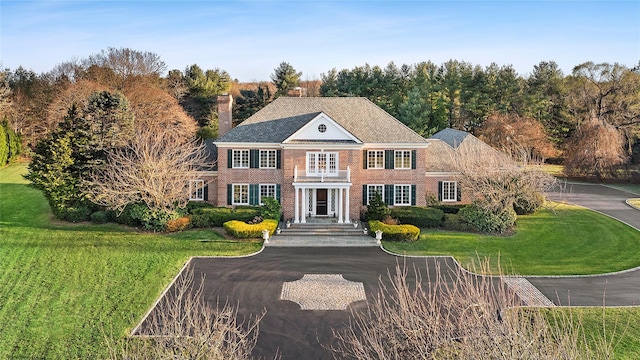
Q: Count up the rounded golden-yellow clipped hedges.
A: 2